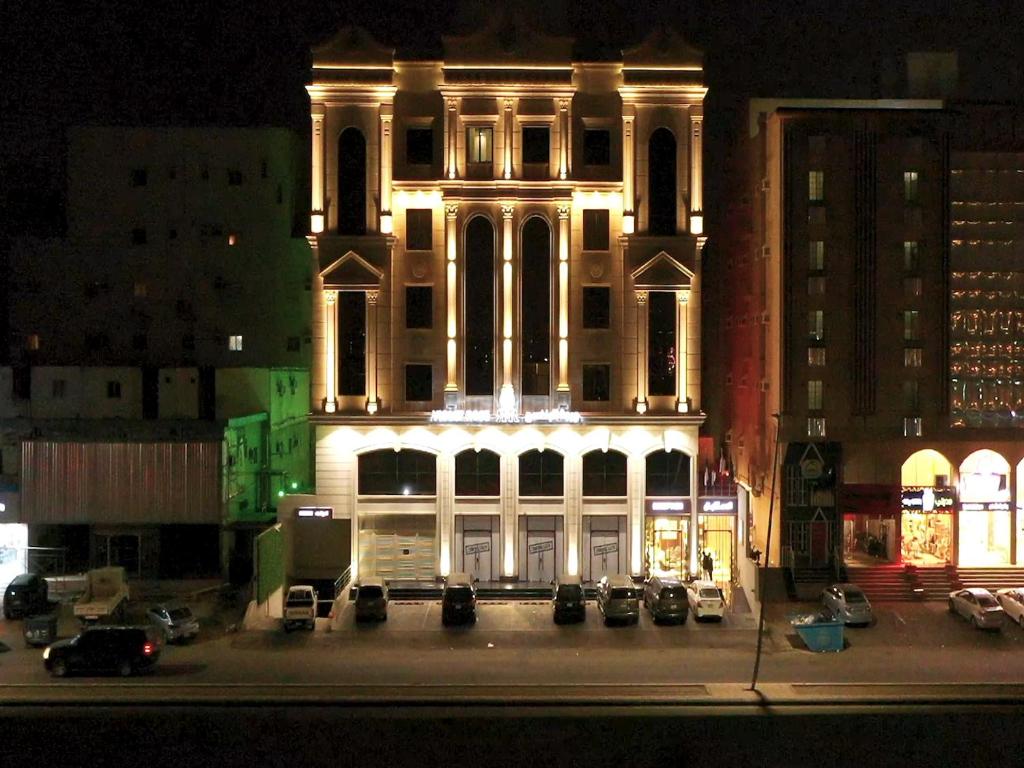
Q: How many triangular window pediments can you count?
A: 2